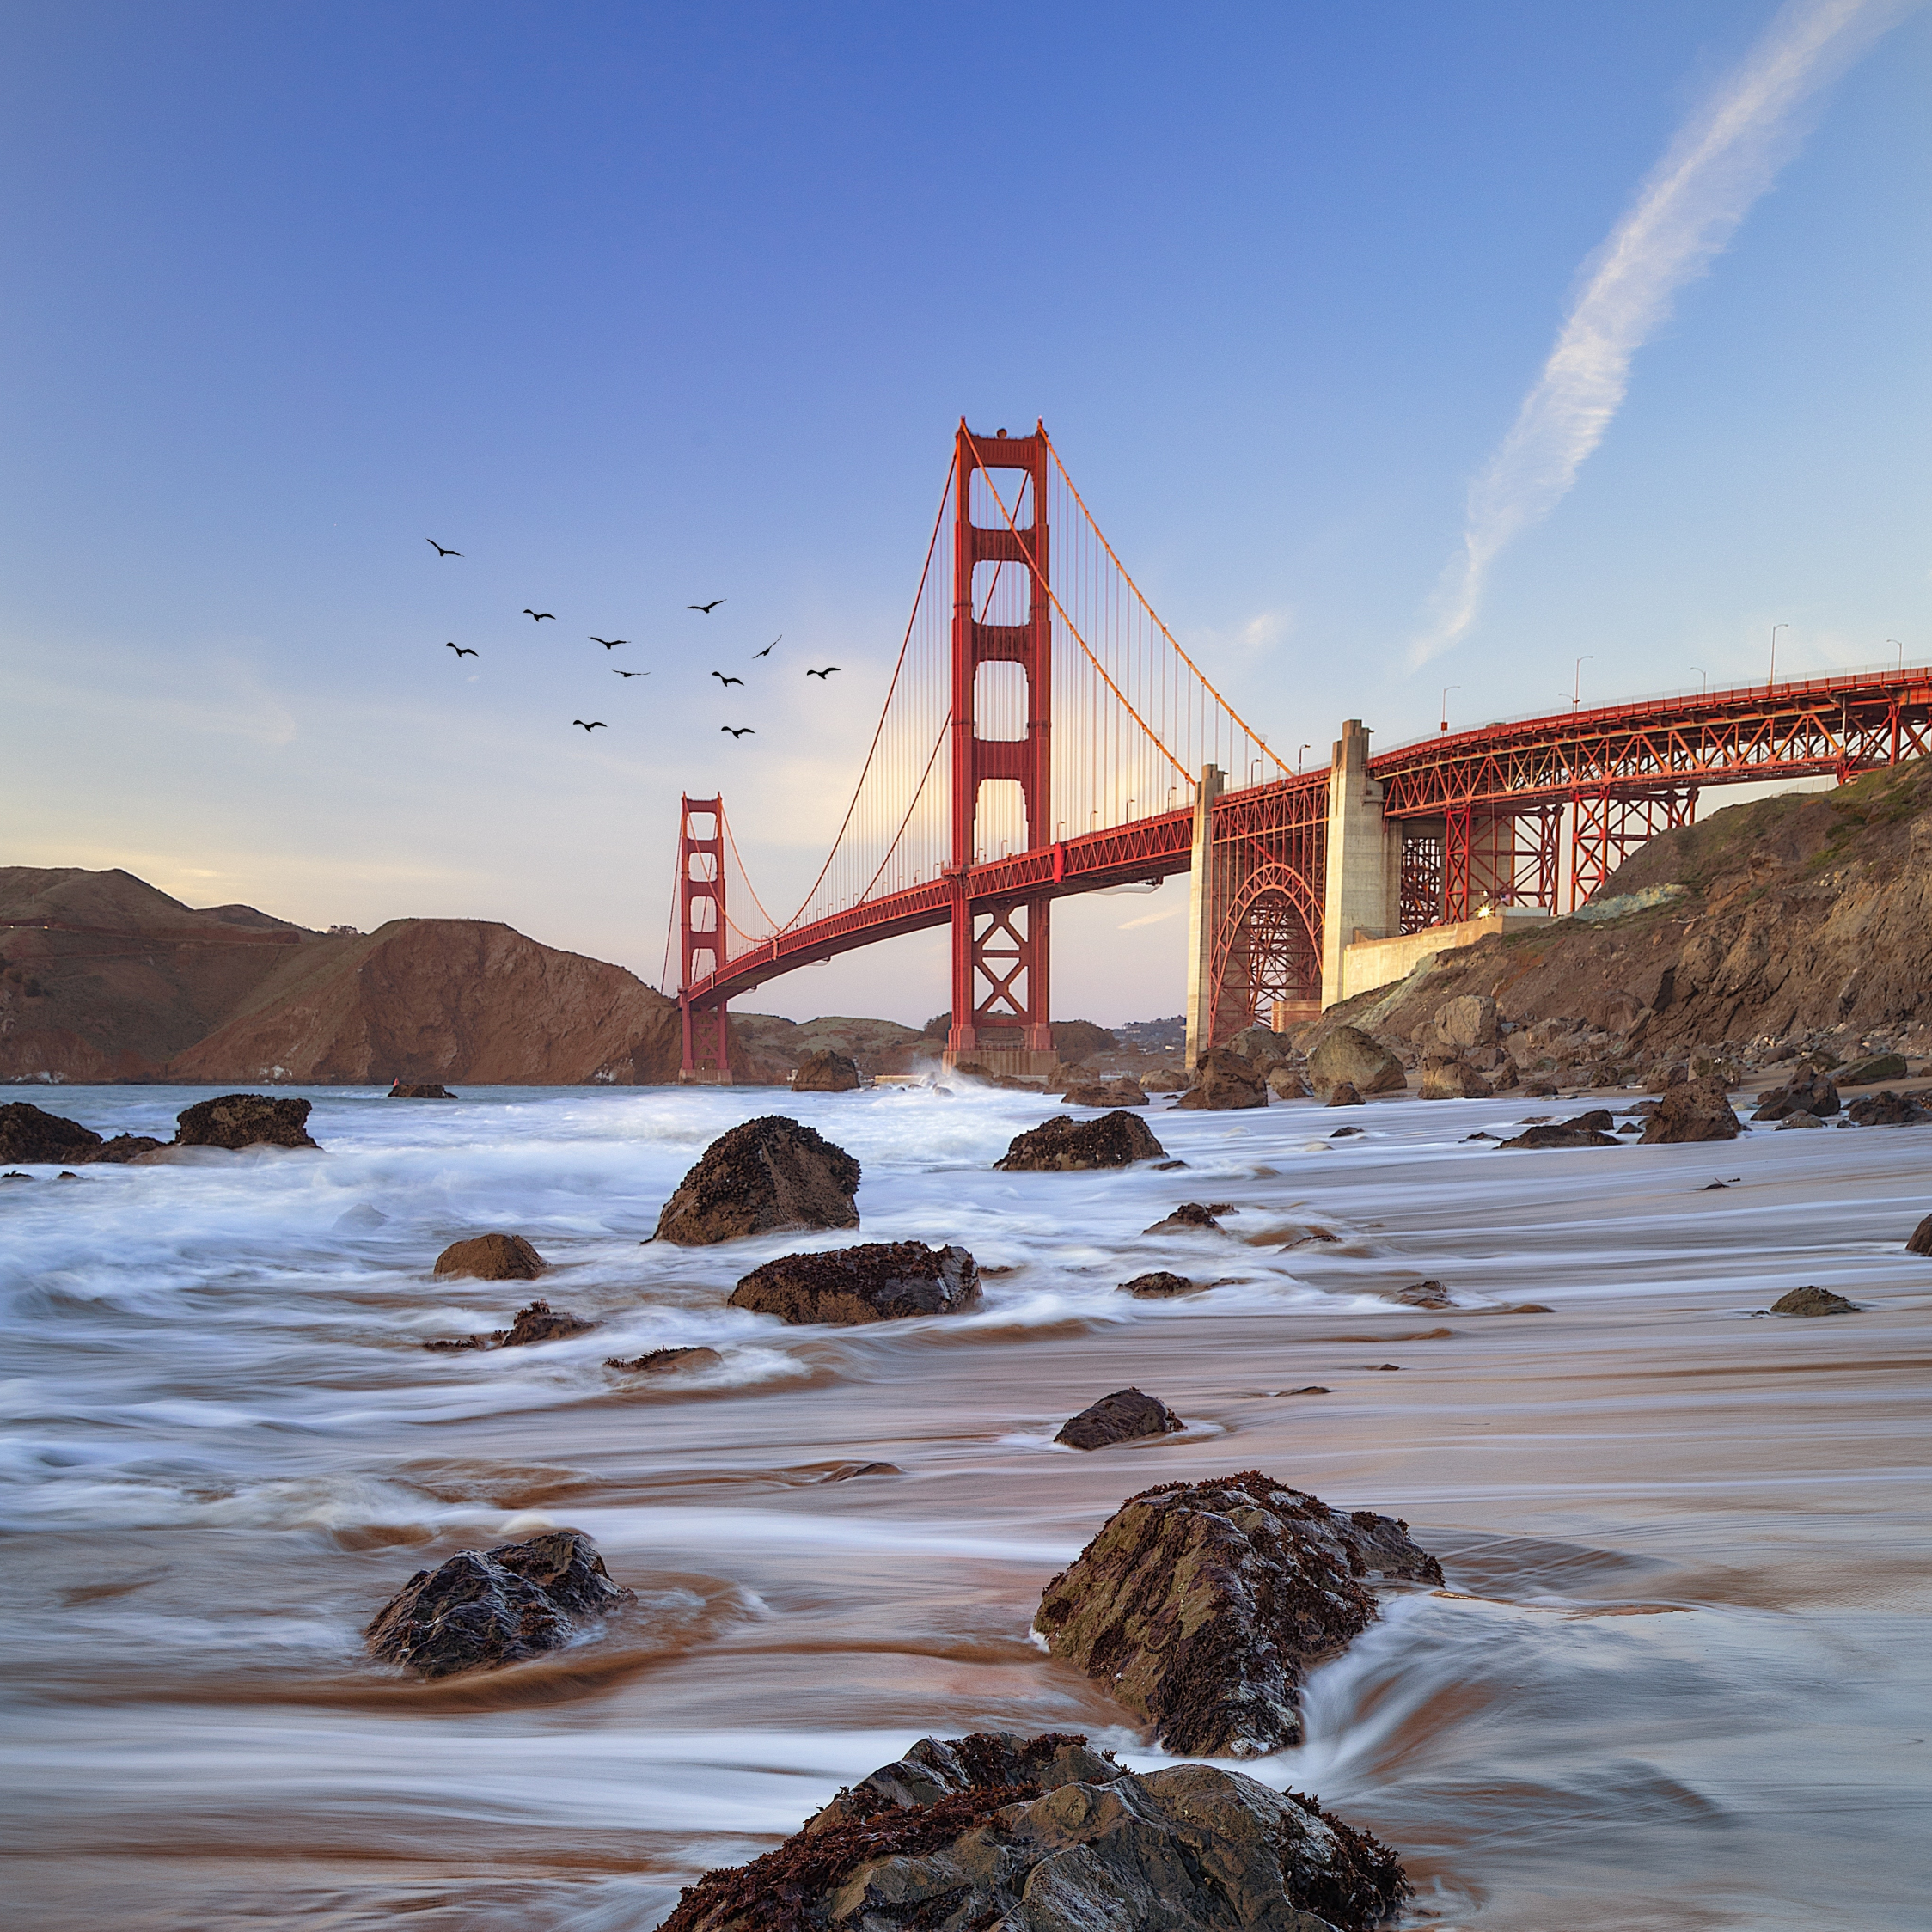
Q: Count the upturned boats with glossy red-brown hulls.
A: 0